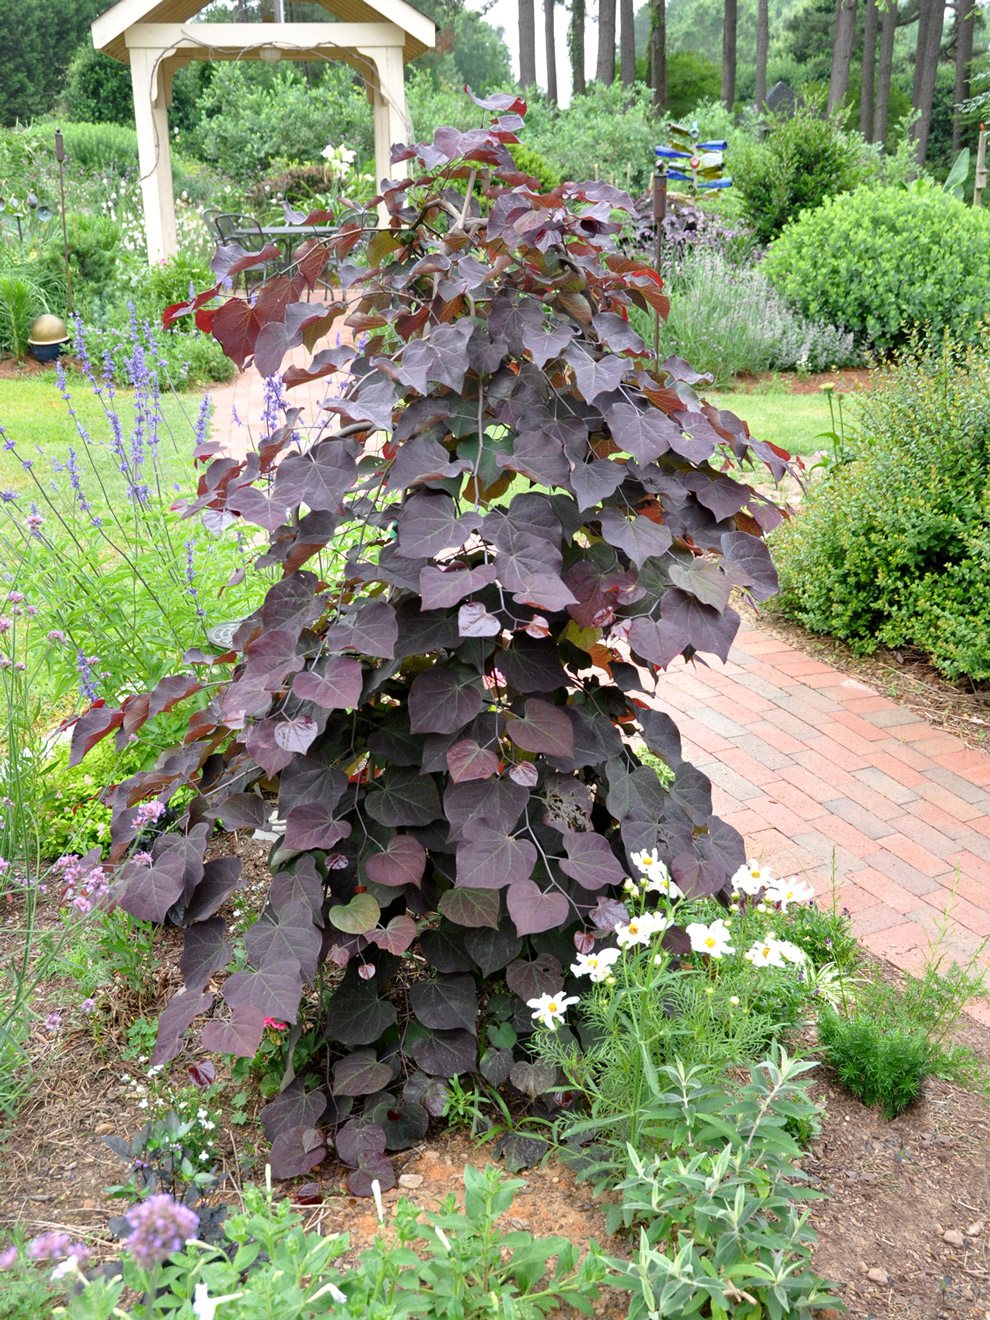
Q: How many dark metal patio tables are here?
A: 1